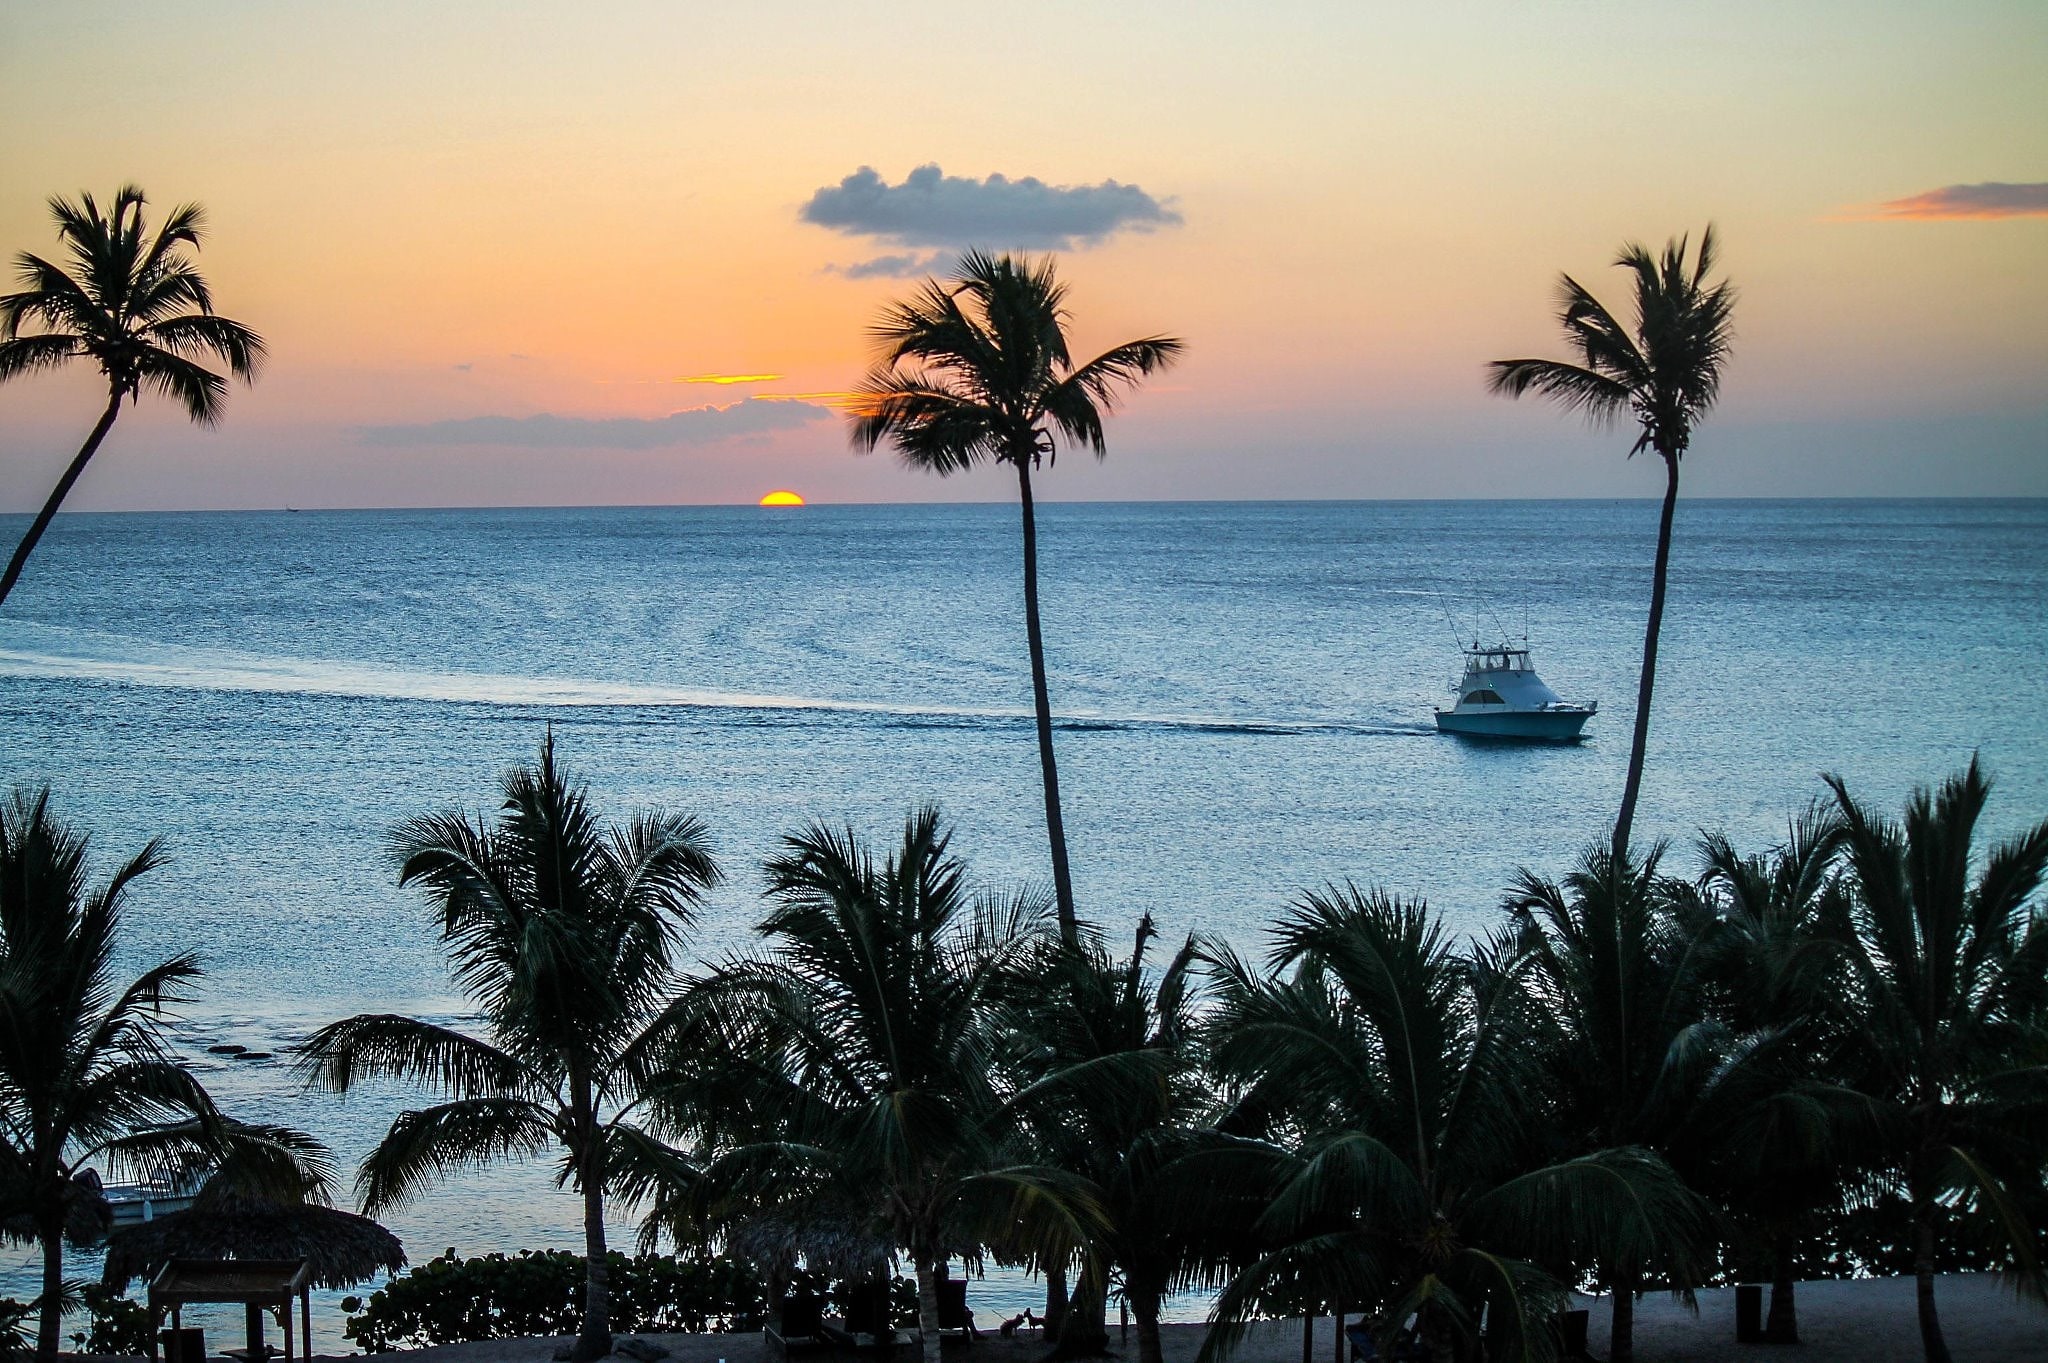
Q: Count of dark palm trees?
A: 11